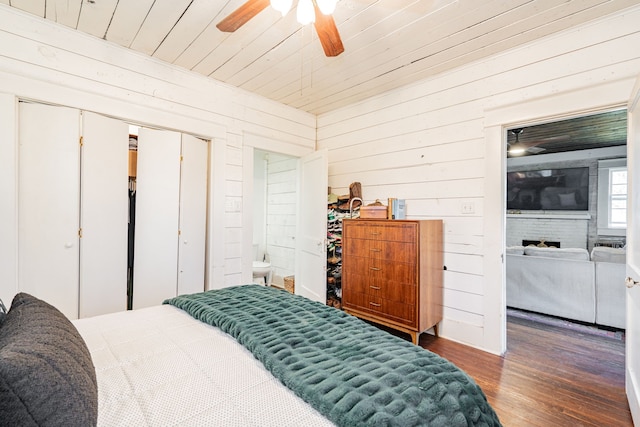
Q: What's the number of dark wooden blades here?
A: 2